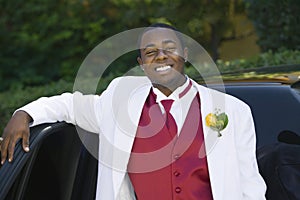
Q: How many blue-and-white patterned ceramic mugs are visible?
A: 0